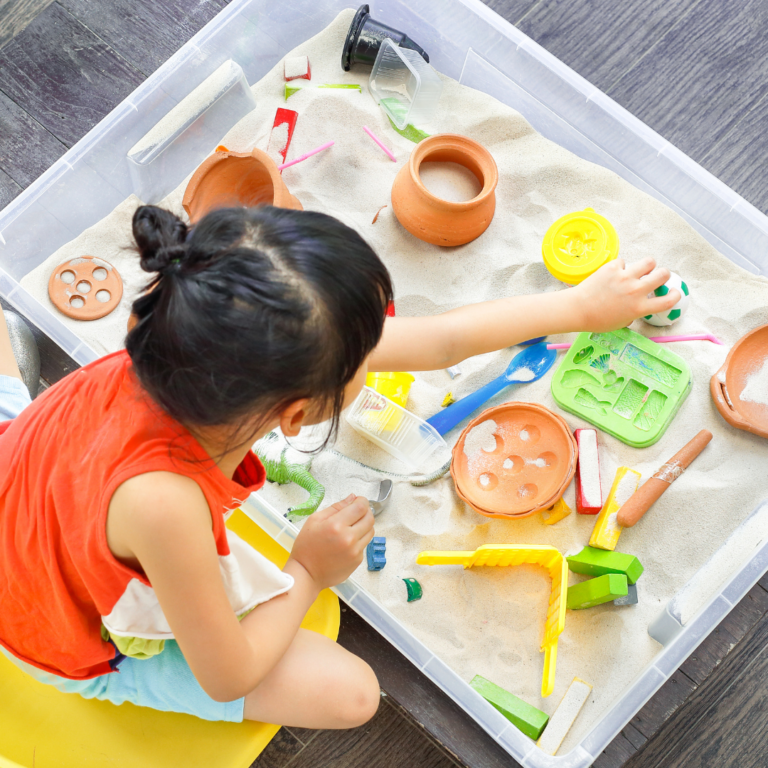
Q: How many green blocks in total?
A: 3